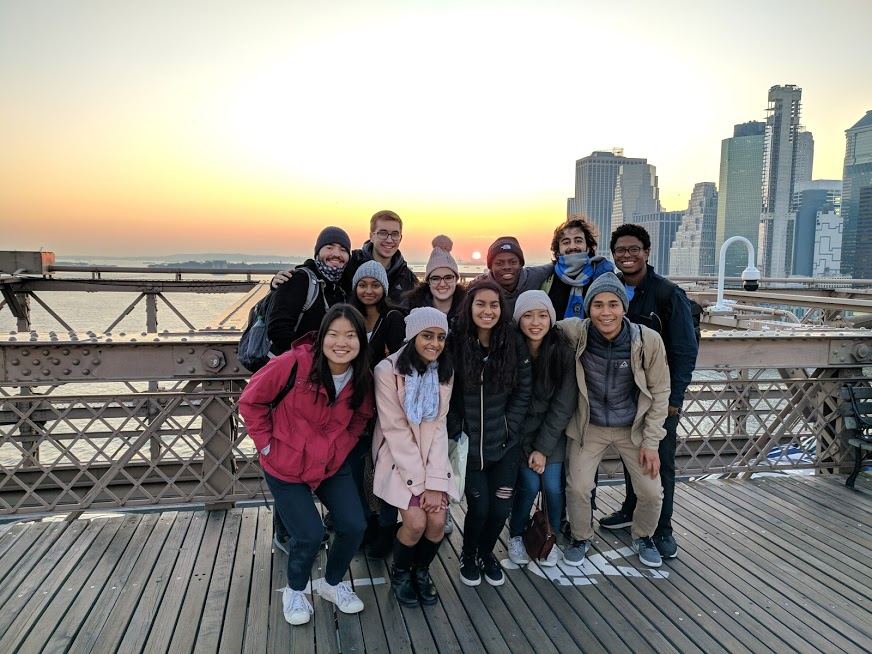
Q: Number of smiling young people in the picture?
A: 12